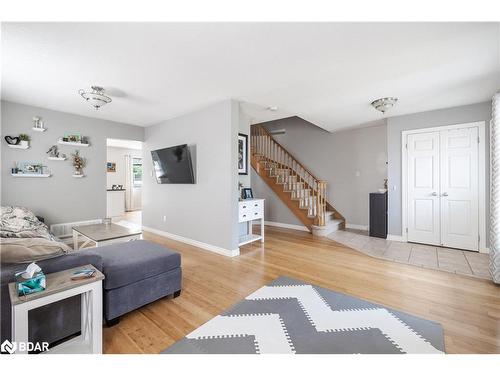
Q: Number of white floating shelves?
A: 6